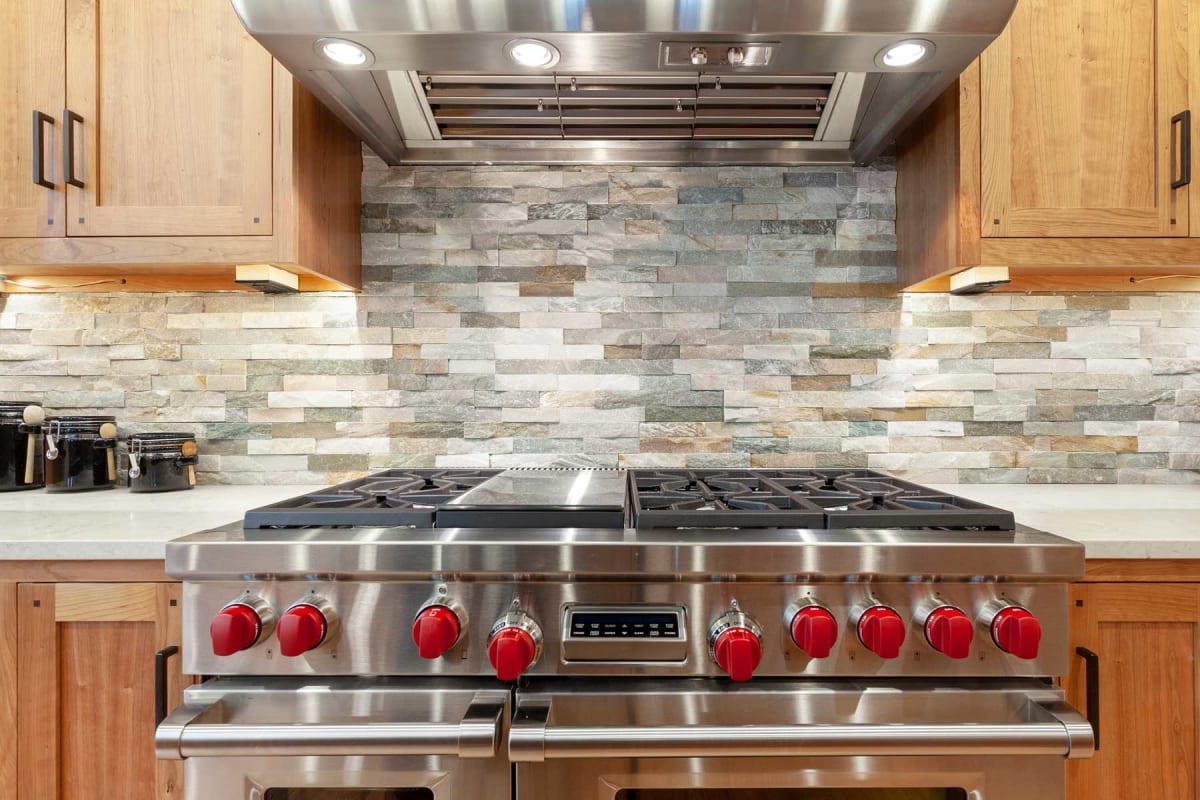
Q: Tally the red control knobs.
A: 9